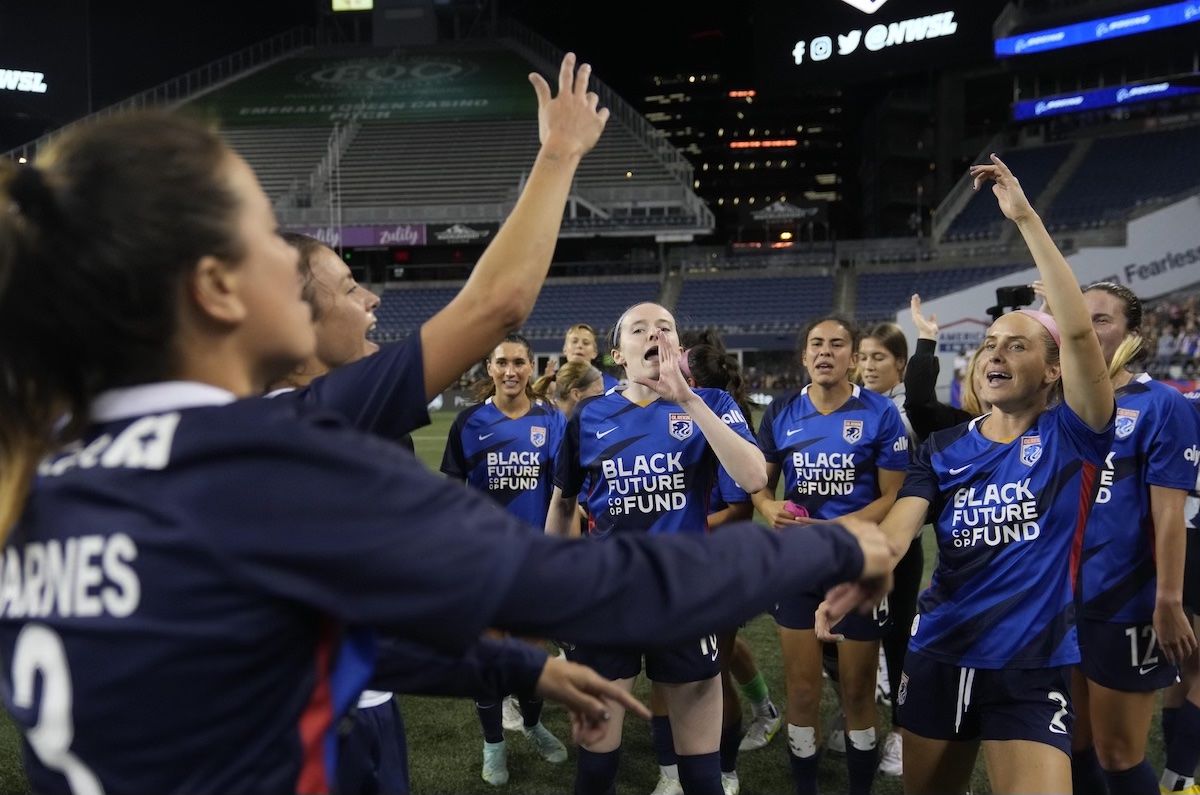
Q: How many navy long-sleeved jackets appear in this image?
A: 1